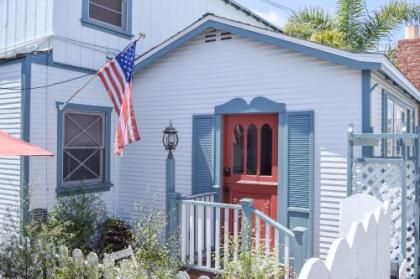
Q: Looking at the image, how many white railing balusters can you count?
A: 11